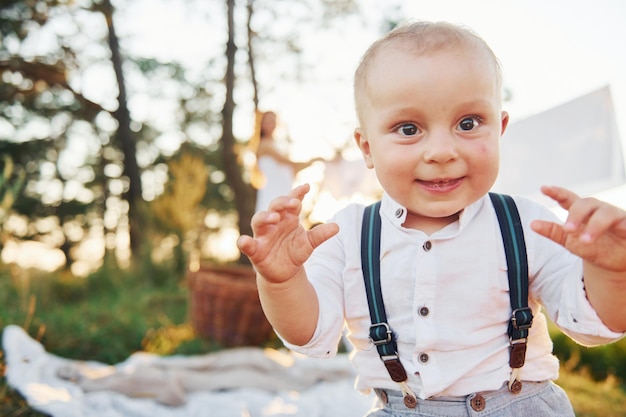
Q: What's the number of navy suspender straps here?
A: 2